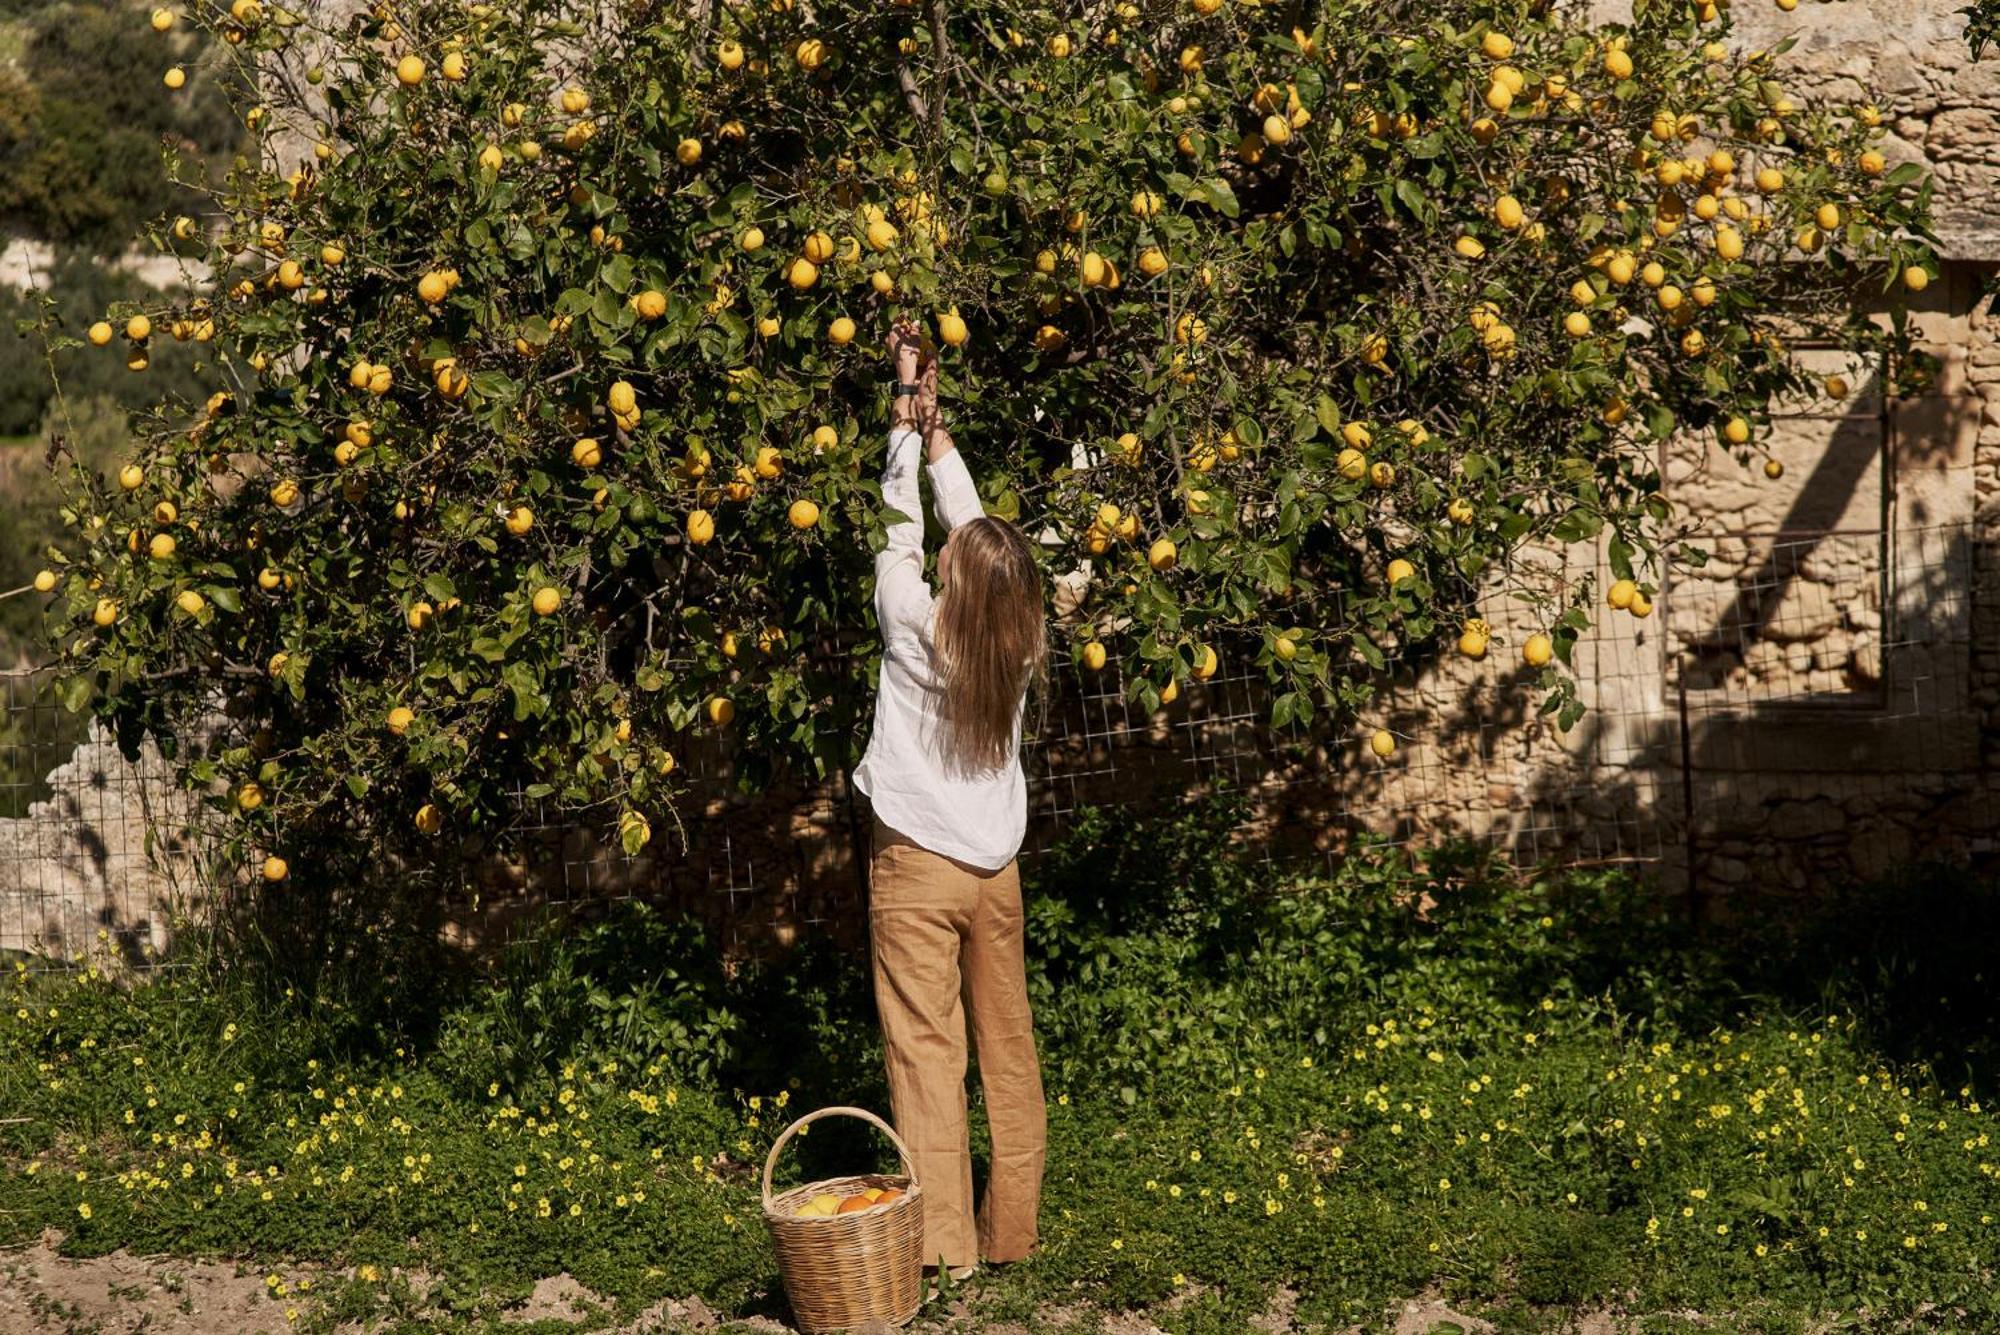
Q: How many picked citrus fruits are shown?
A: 5